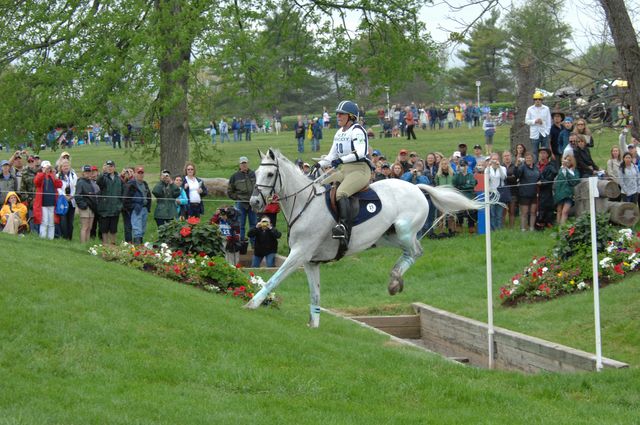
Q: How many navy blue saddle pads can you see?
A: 1